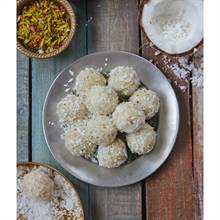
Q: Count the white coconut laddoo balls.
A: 11